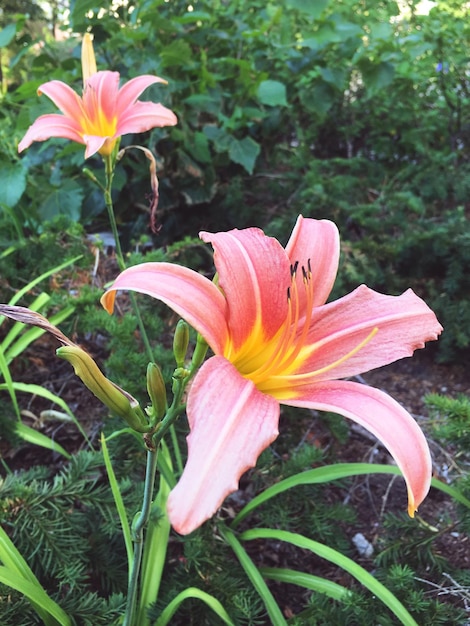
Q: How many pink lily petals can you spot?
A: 12